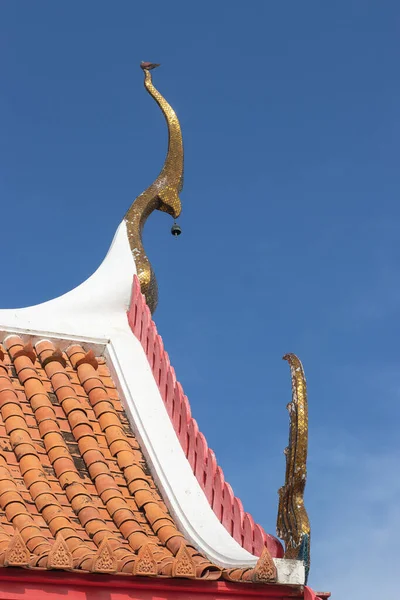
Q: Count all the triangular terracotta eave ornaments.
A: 6